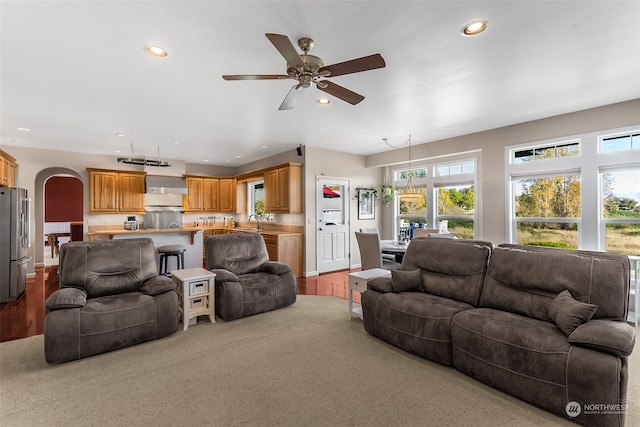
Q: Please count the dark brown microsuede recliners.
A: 2